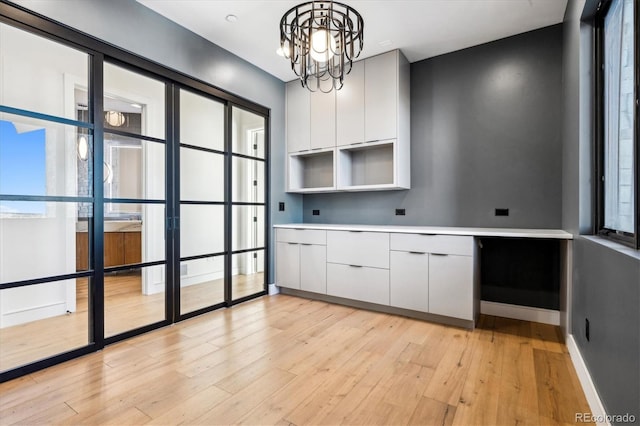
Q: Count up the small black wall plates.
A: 5